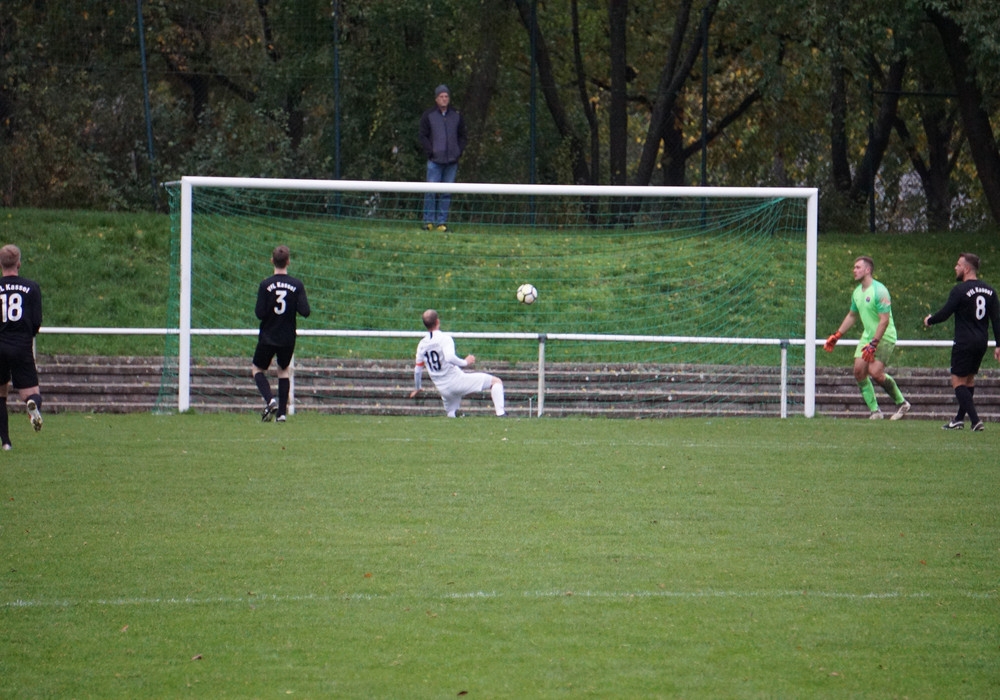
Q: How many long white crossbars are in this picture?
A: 2